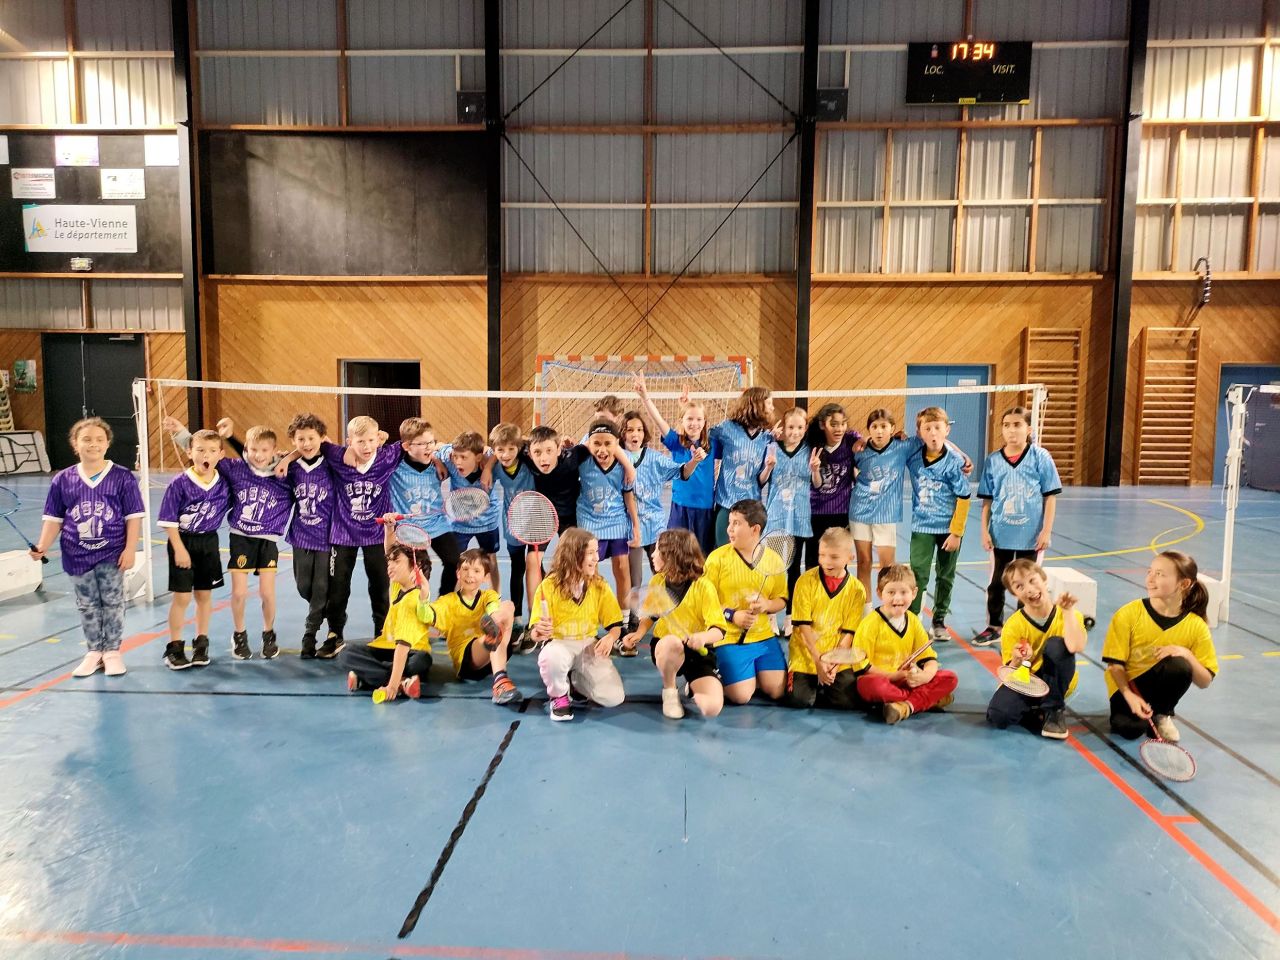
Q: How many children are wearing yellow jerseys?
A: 9